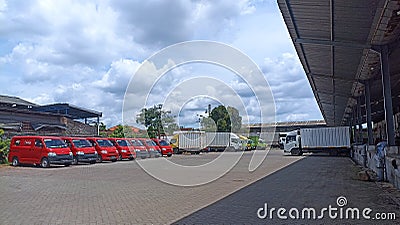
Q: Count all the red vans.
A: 7